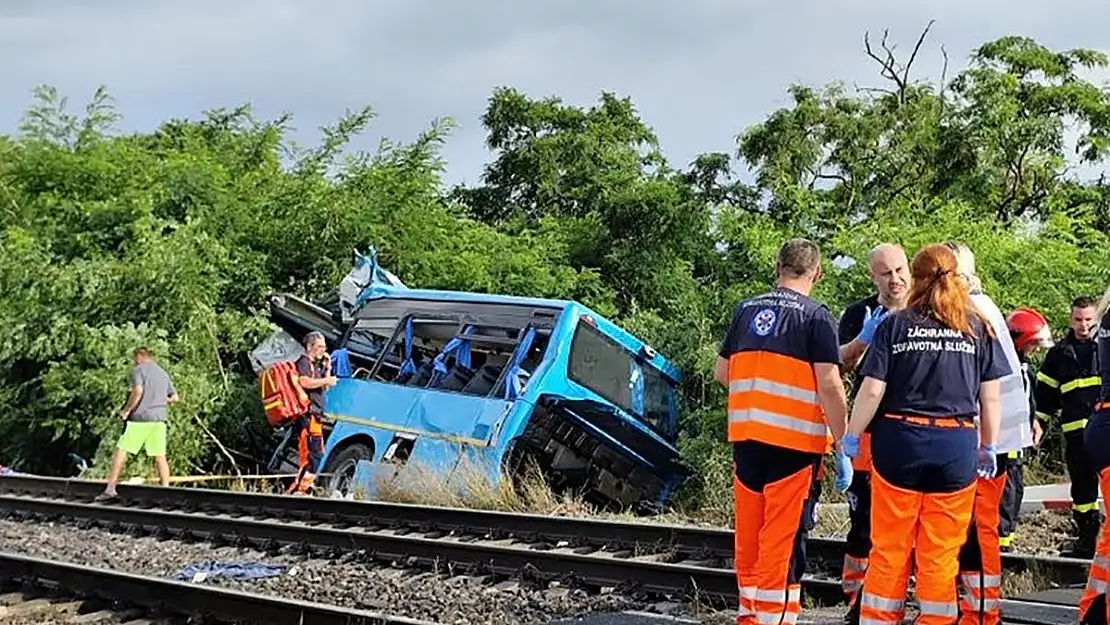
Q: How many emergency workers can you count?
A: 8